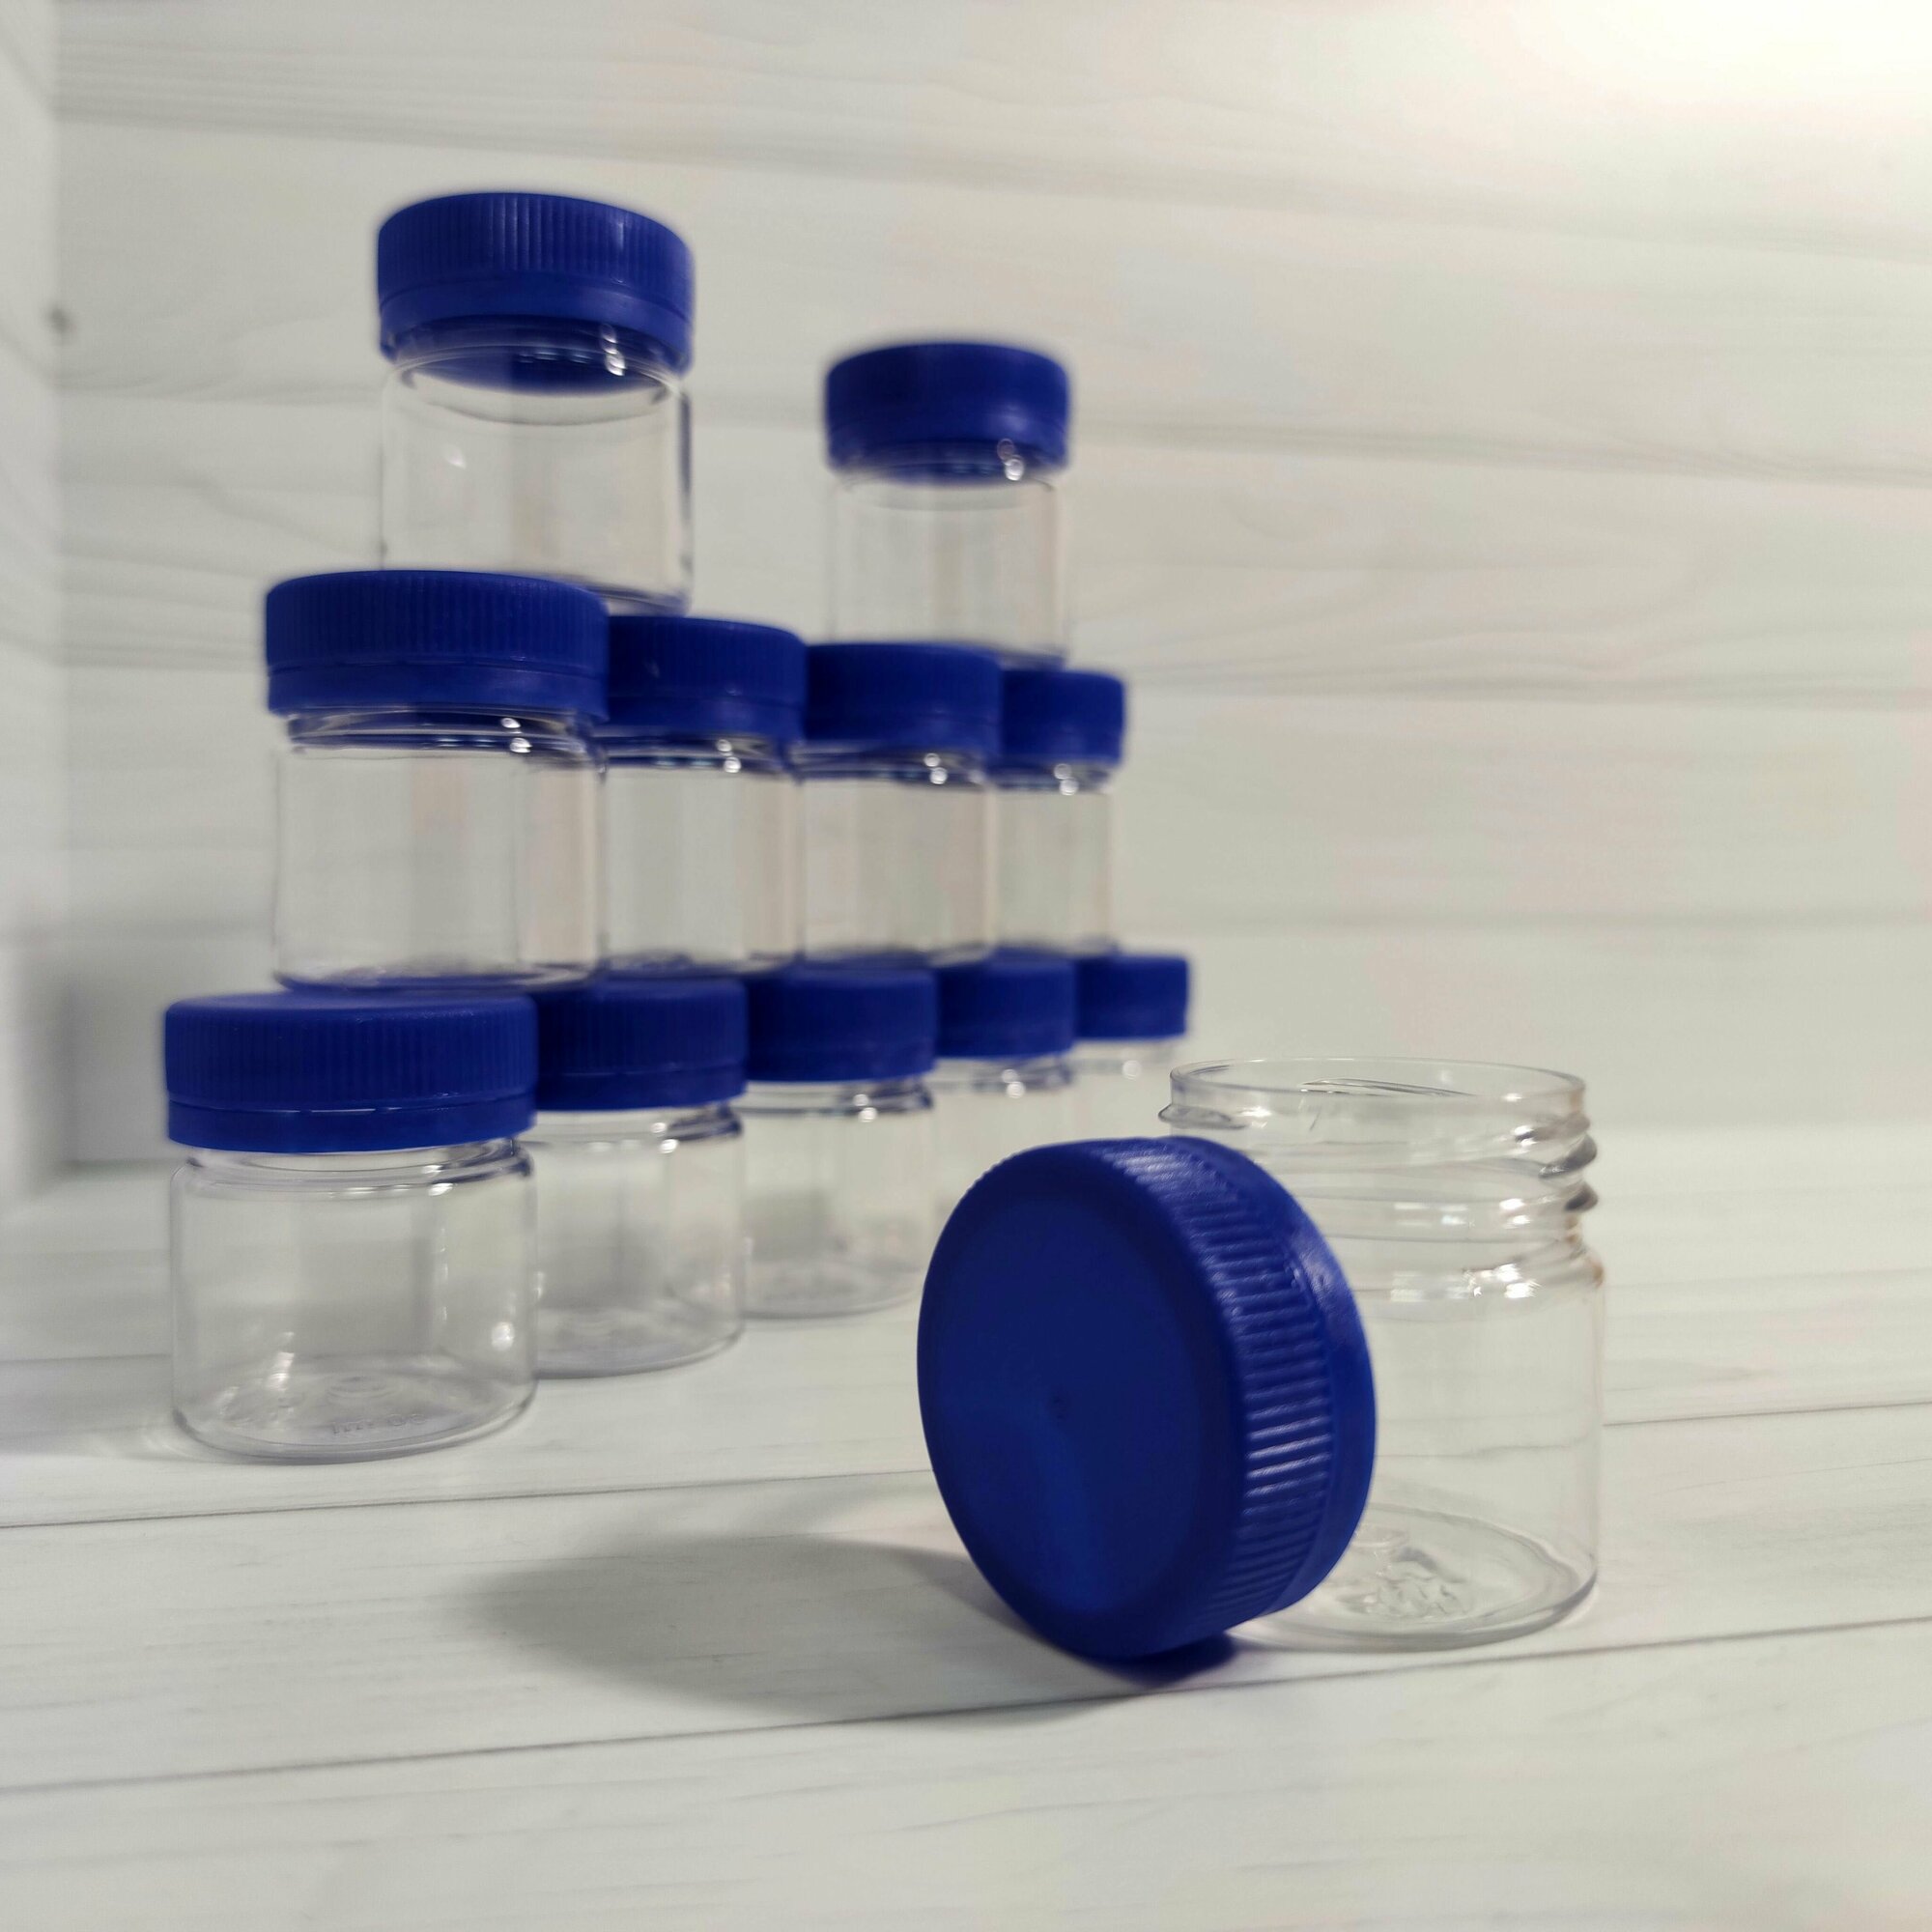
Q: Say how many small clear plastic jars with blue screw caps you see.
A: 12